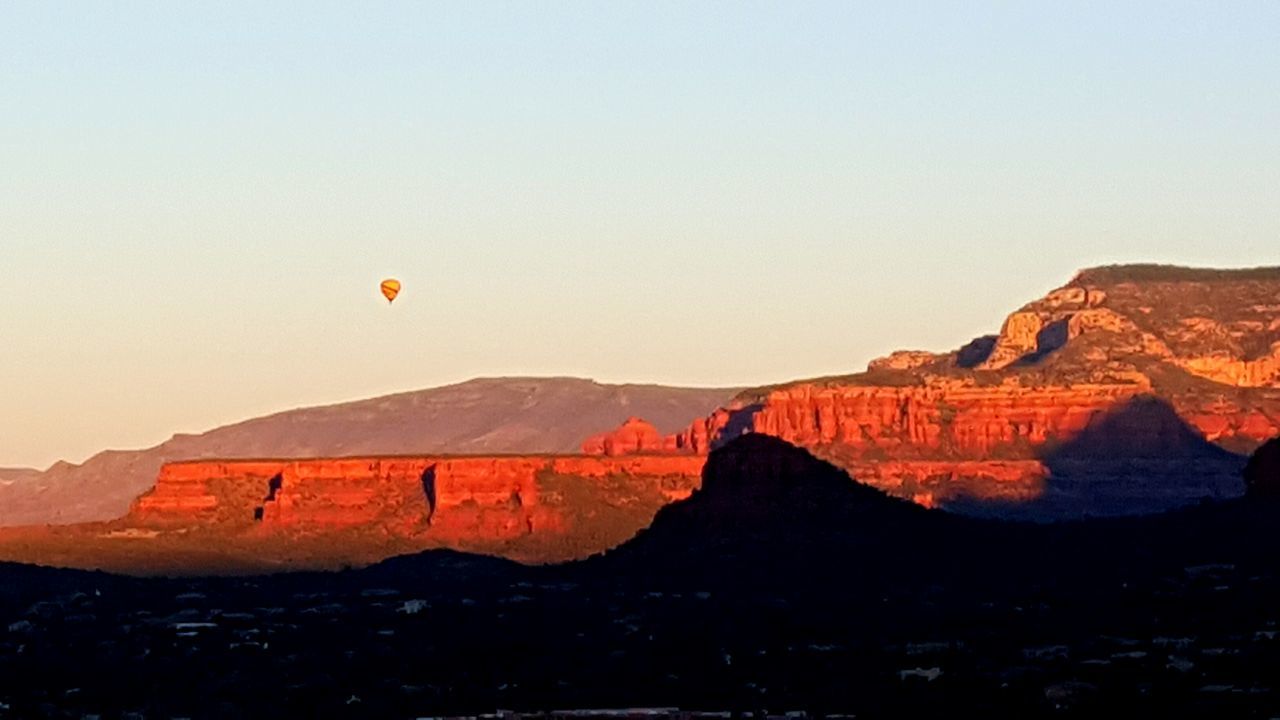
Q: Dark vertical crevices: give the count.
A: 2